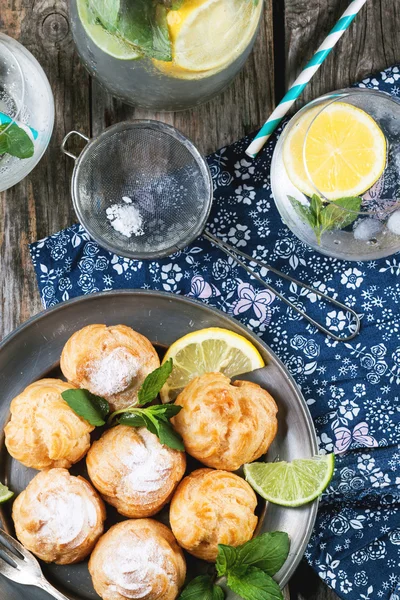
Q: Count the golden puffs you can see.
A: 7